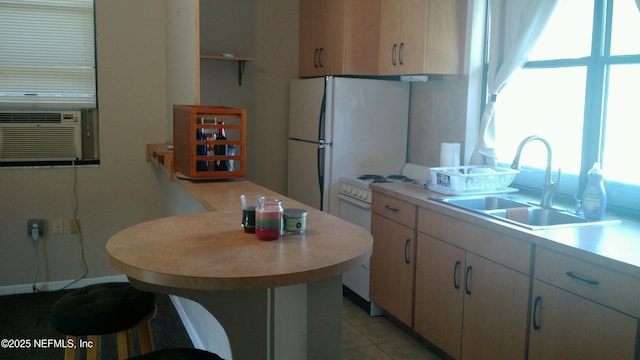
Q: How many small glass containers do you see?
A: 3